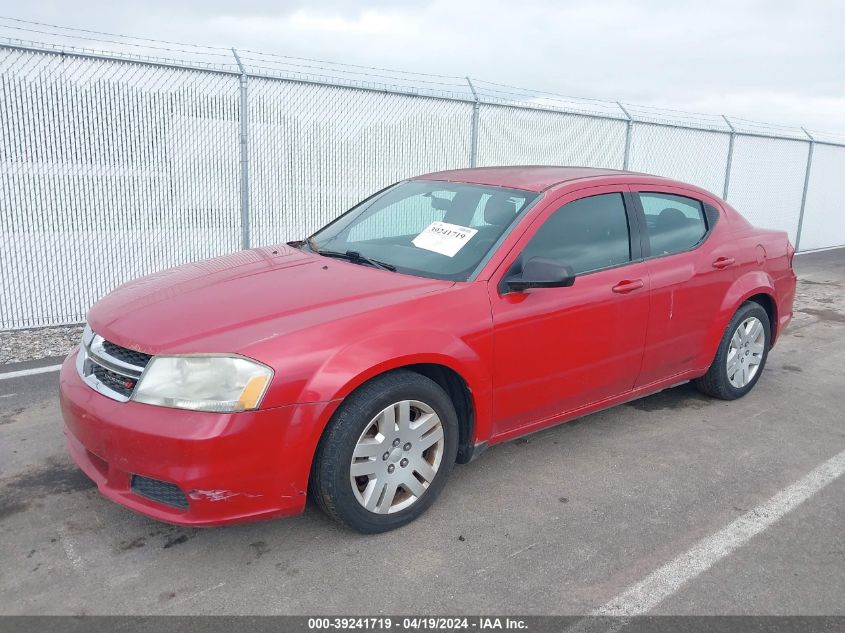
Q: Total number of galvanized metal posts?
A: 5